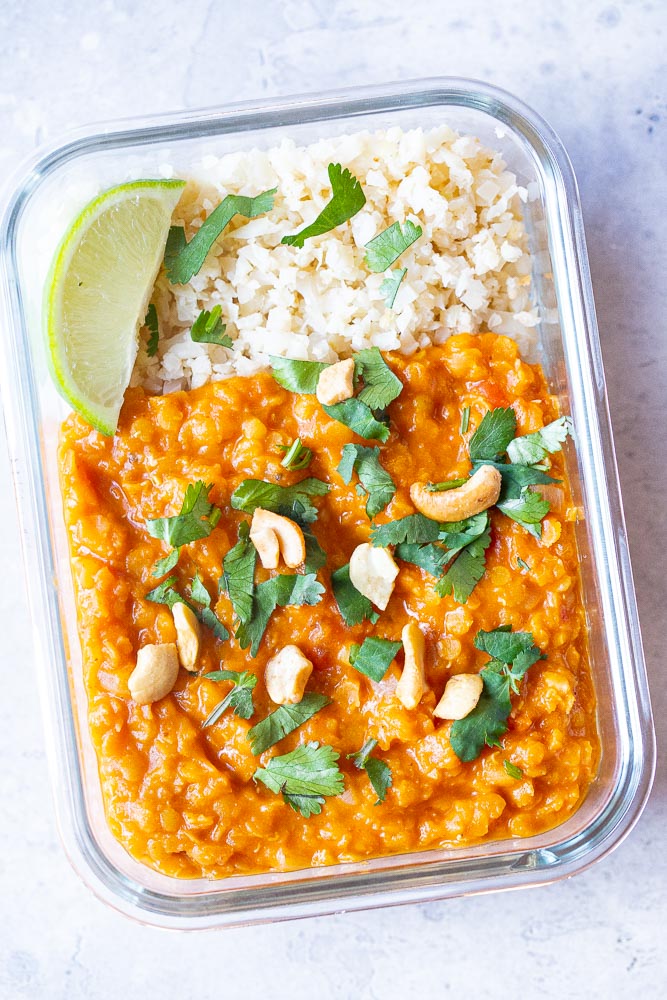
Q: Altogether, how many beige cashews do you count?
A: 9